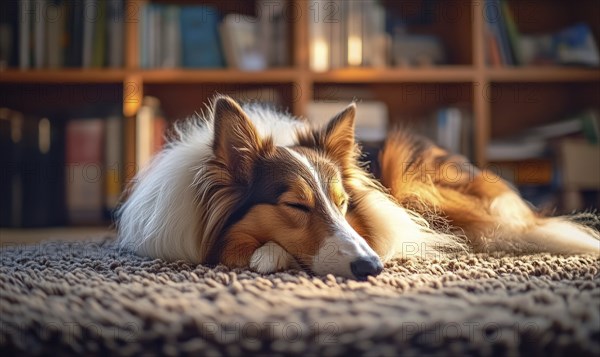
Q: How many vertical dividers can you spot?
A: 3